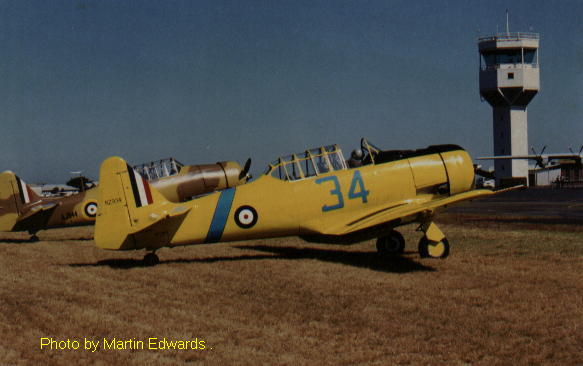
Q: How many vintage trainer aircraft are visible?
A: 2